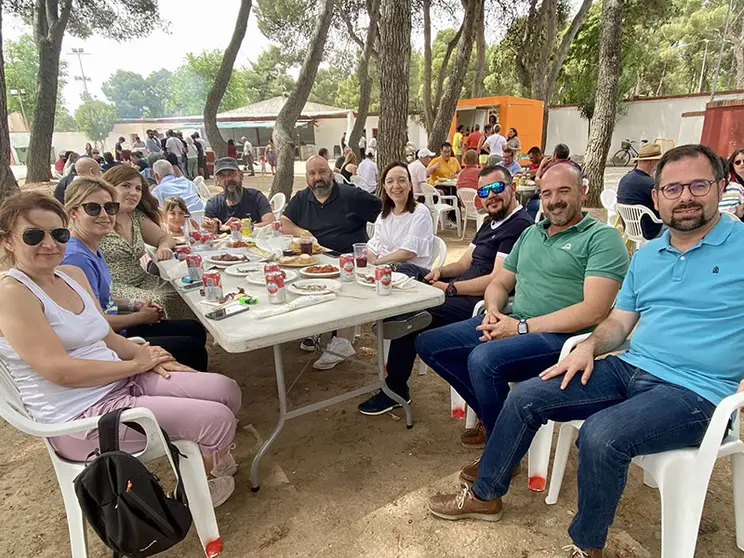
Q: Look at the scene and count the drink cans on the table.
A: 12